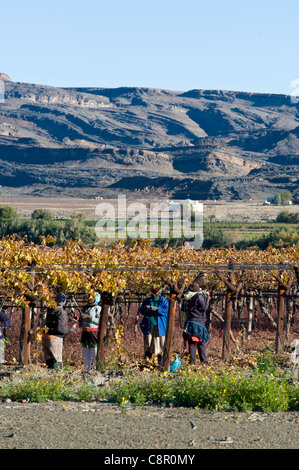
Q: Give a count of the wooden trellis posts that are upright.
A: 5